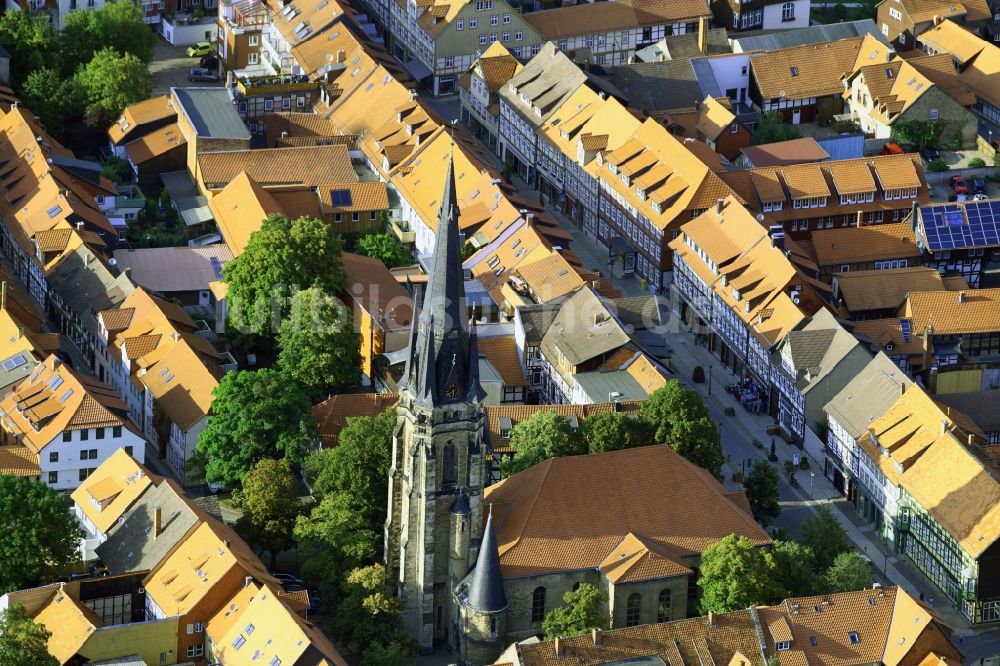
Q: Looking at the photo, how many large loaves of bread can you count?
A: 0